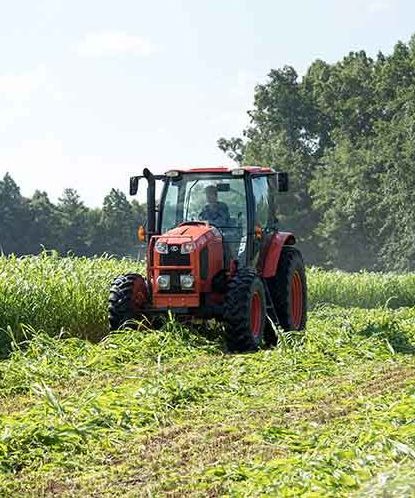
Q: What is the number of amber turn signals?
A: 2